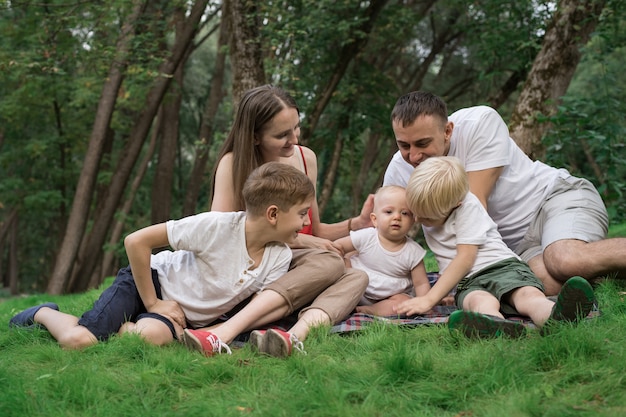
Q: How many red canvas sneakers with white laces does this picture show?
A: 2